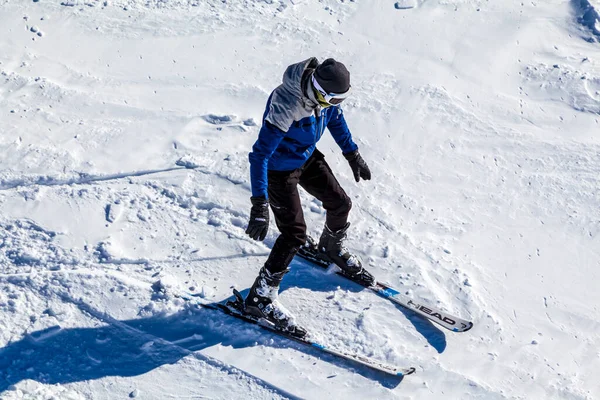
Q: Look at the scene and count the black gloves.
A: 2